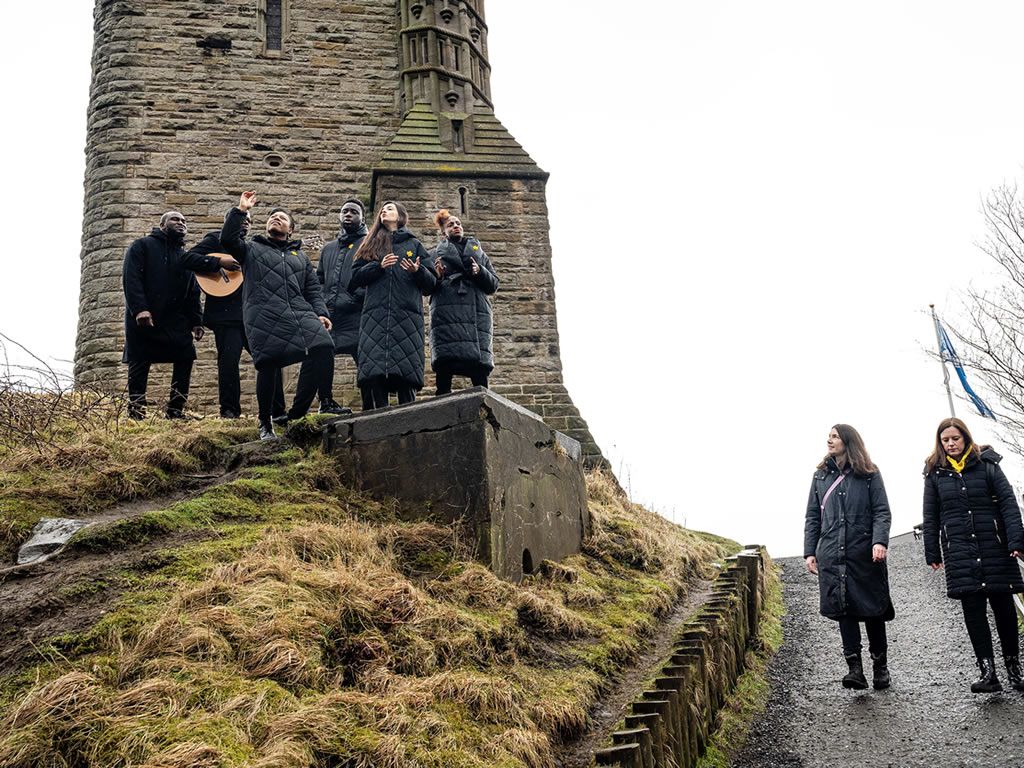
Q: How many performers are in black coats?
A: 6